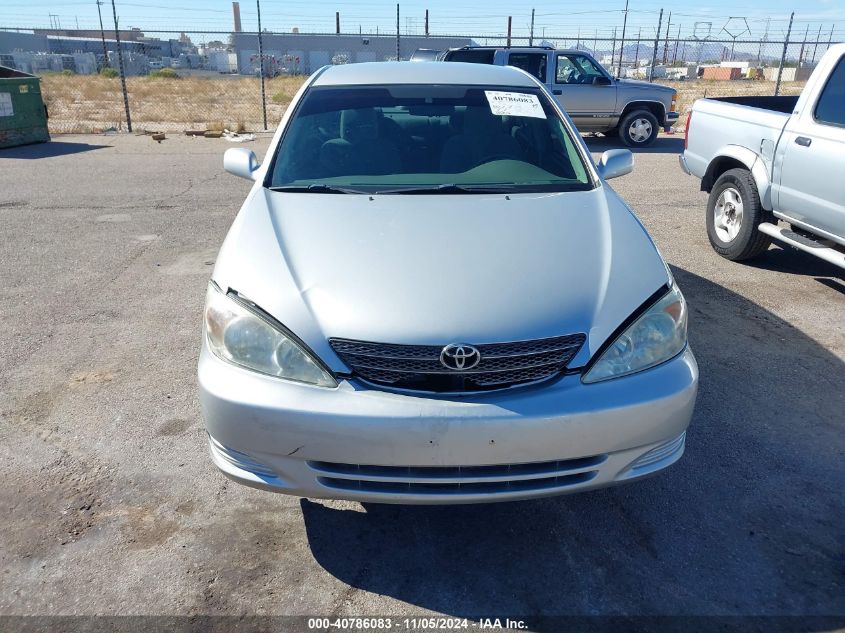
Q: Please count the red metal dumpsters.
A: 0